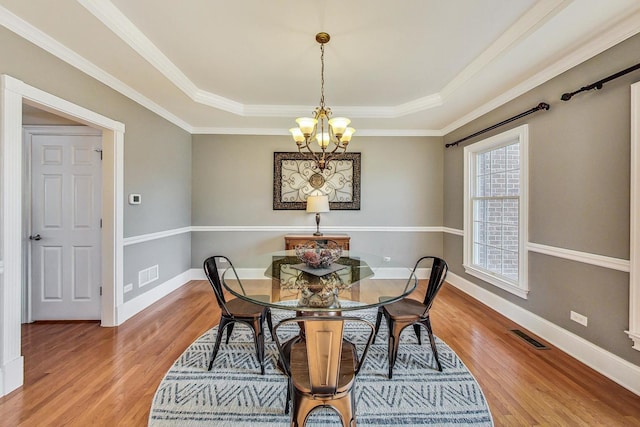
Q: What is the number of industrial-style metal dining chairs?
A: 3